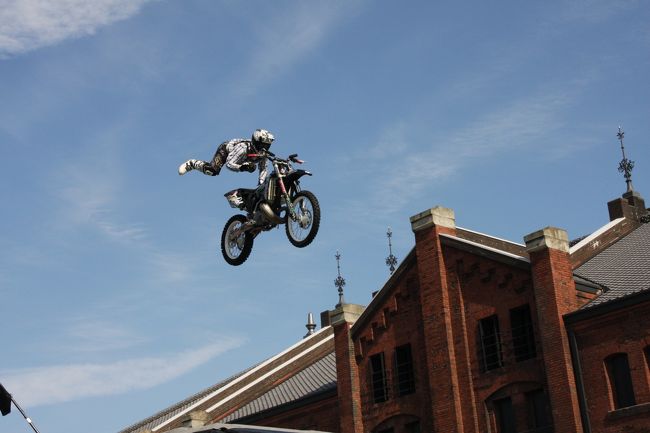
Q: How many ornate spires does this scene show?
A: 3